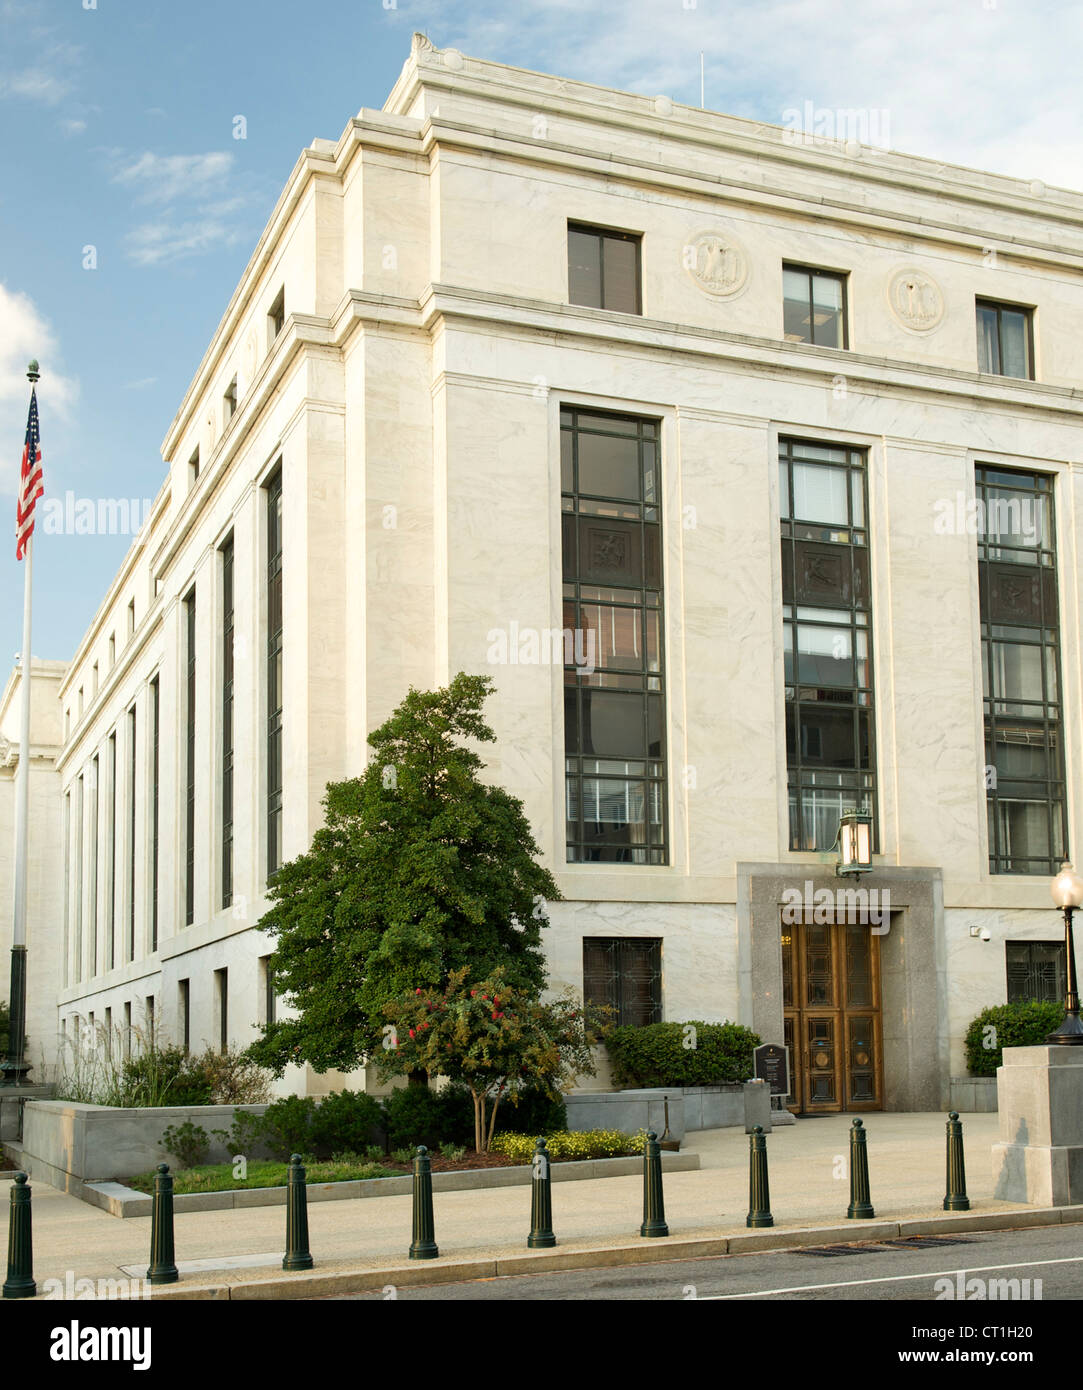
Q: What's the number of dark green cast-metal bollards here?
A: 9